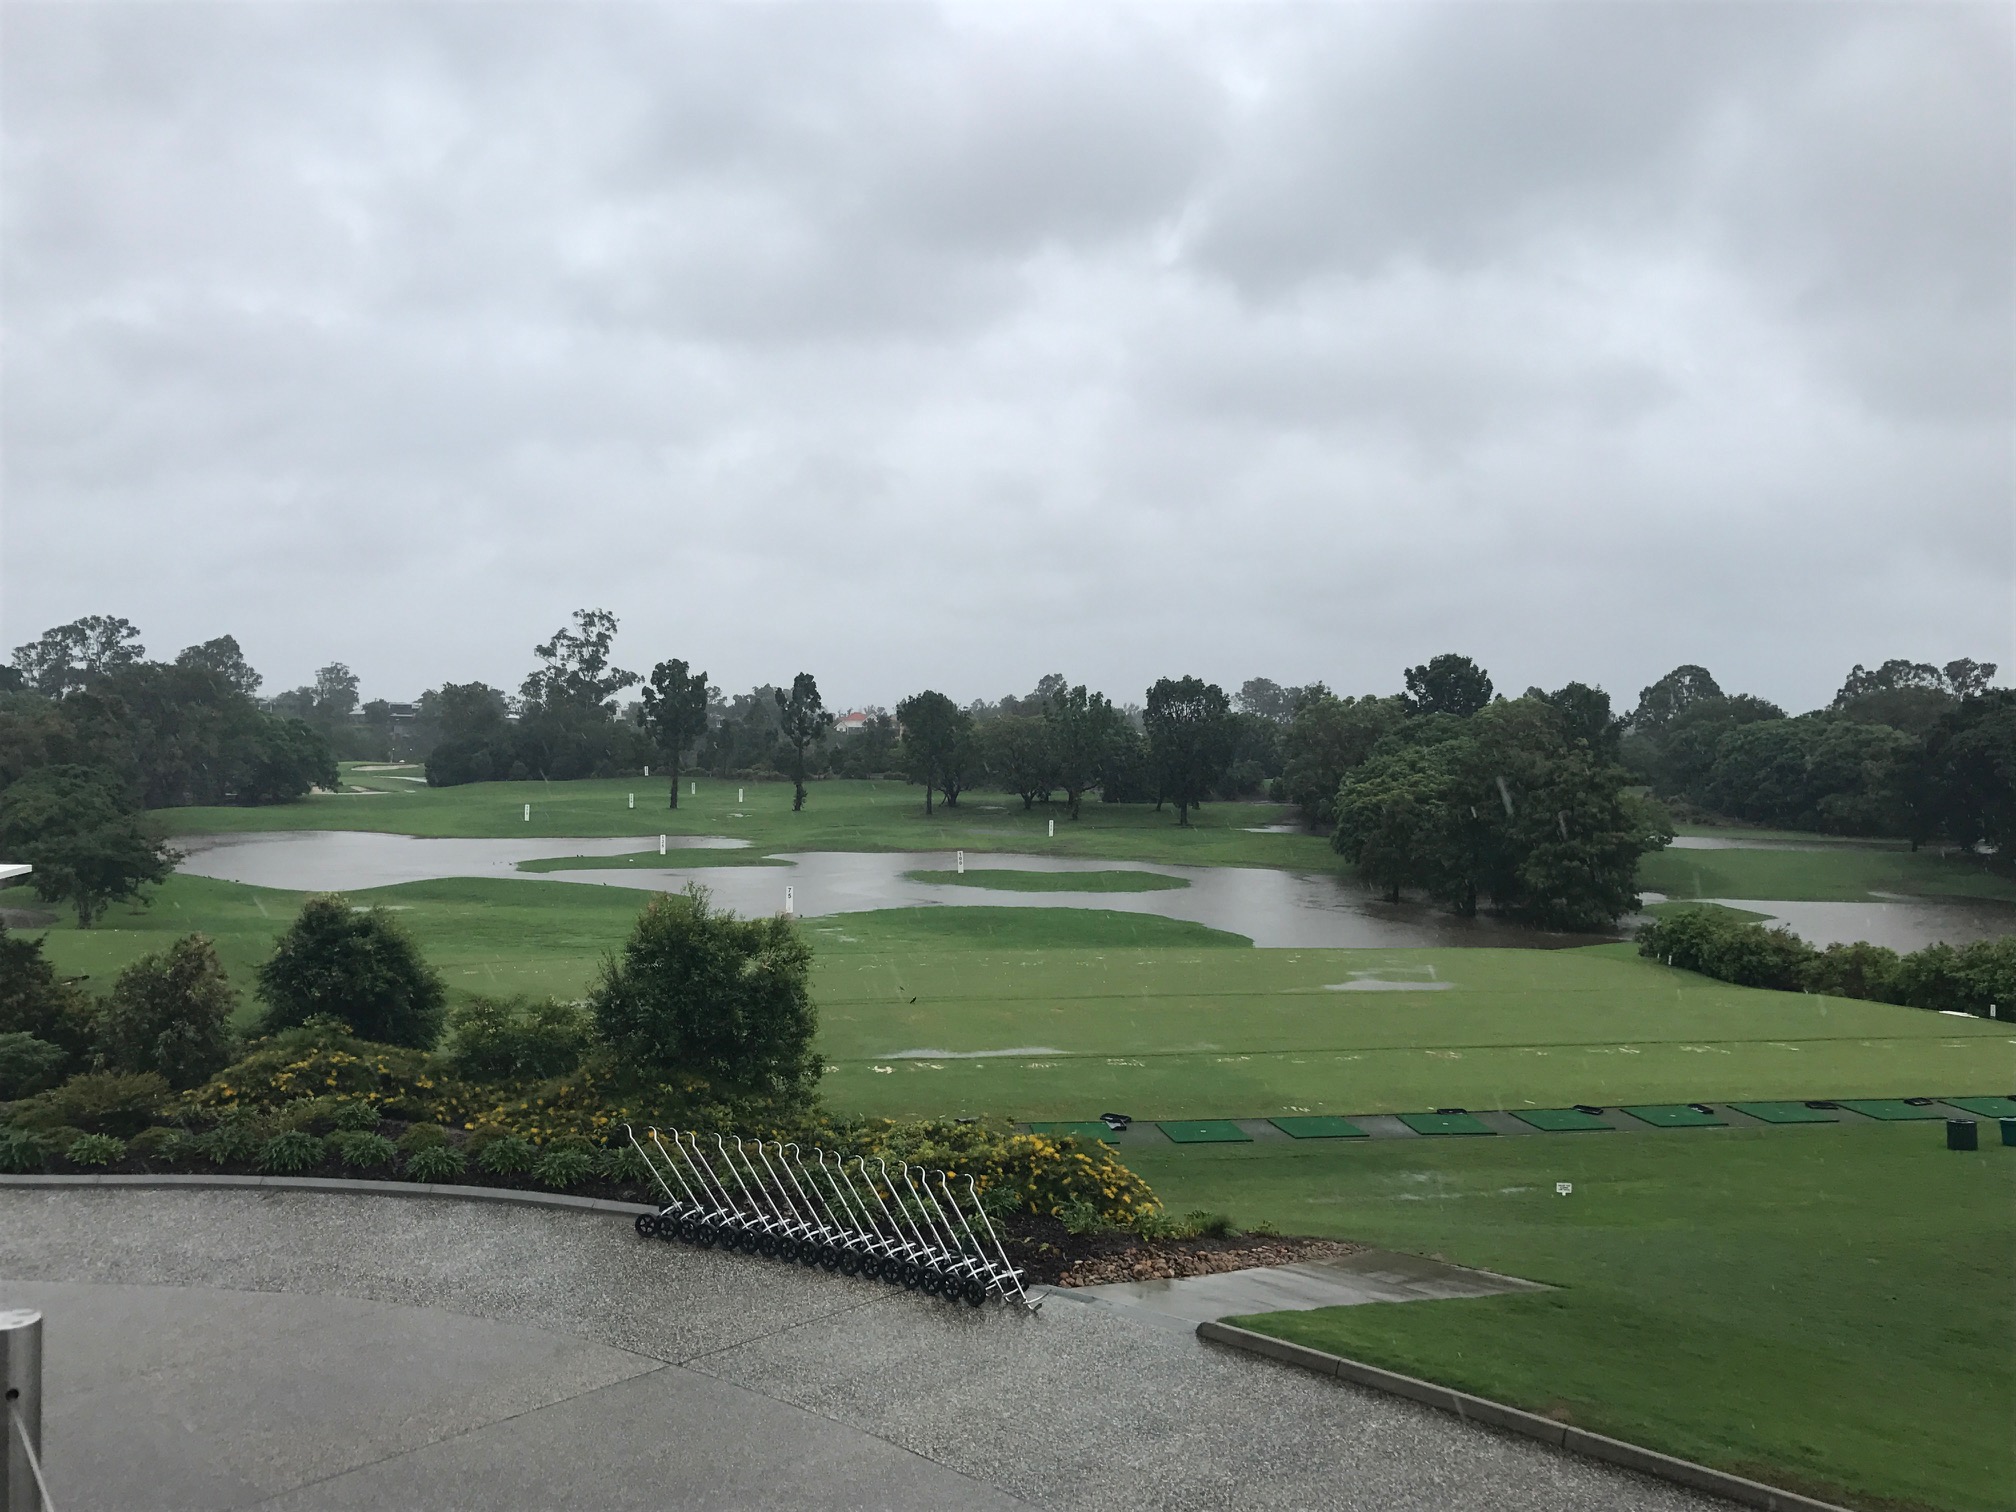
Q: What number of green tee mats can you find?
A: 9